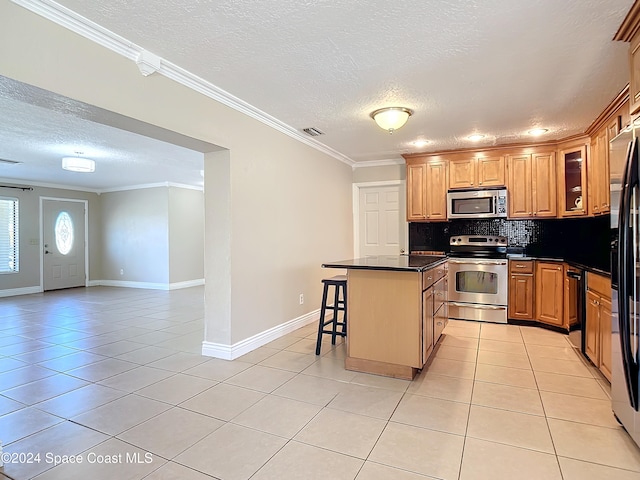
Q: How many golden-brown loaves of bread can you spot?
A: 0